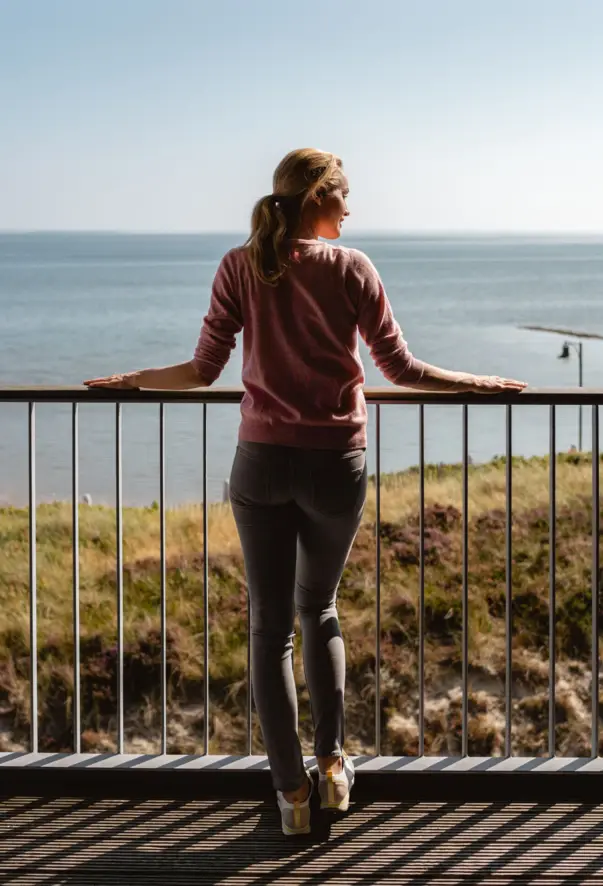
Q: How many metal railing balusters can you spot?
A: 12